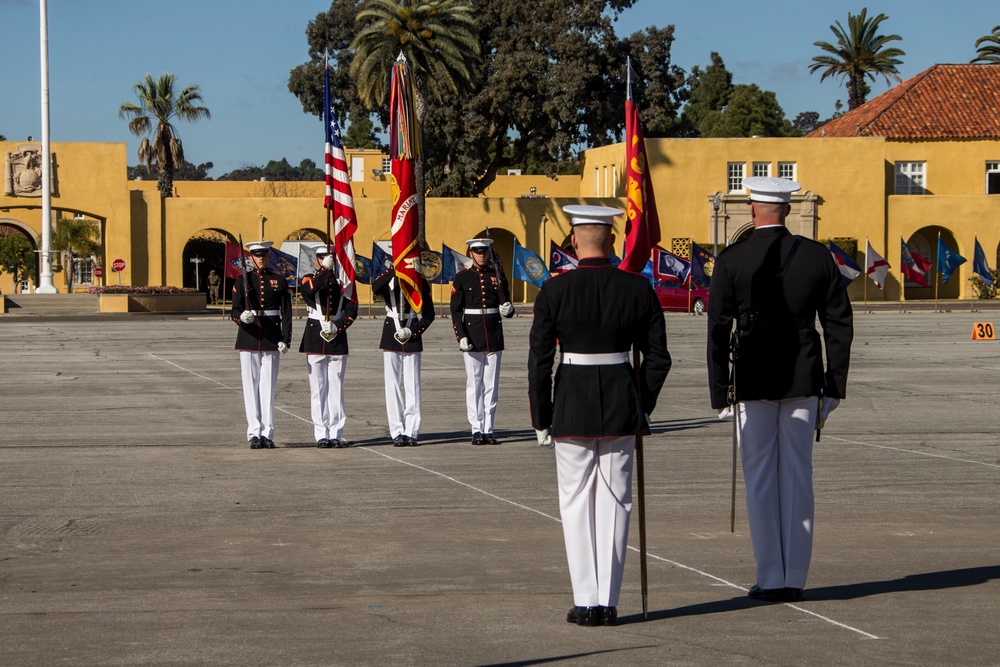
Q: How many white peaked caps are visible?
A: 5